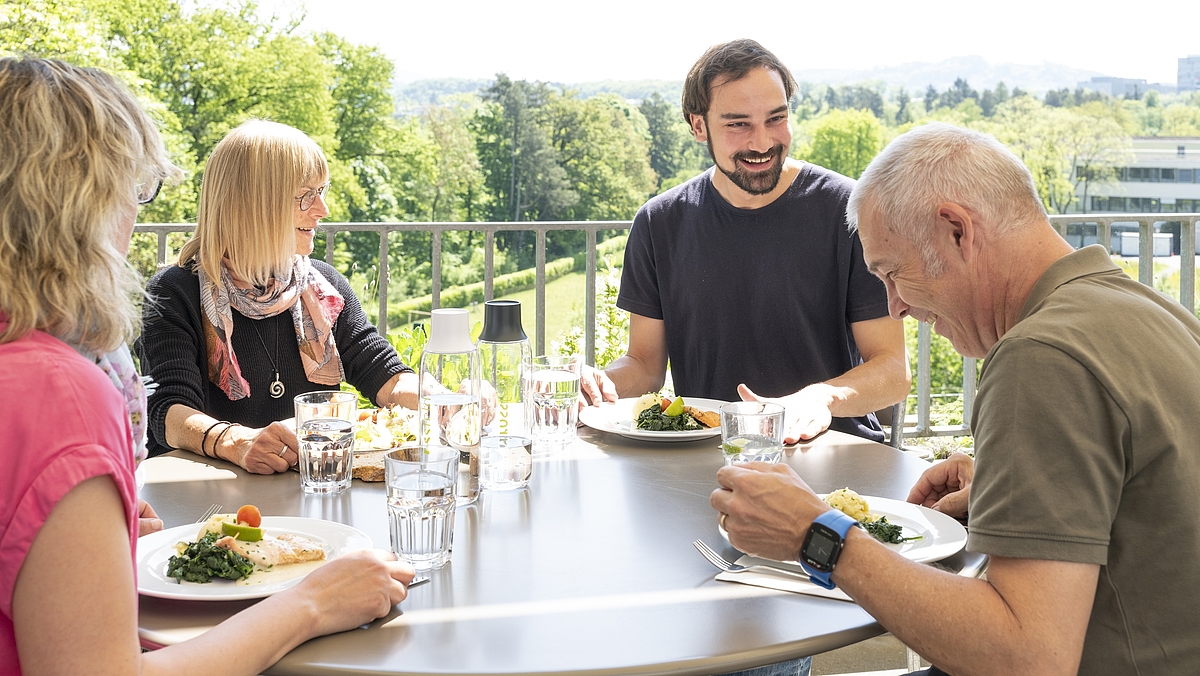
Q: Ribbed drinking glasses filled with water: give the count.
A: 4